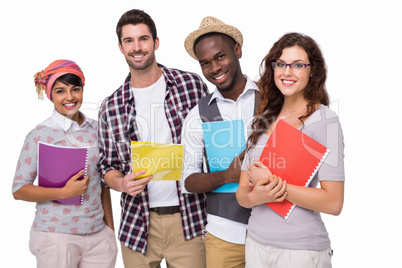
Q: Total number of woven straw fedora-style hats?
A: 1